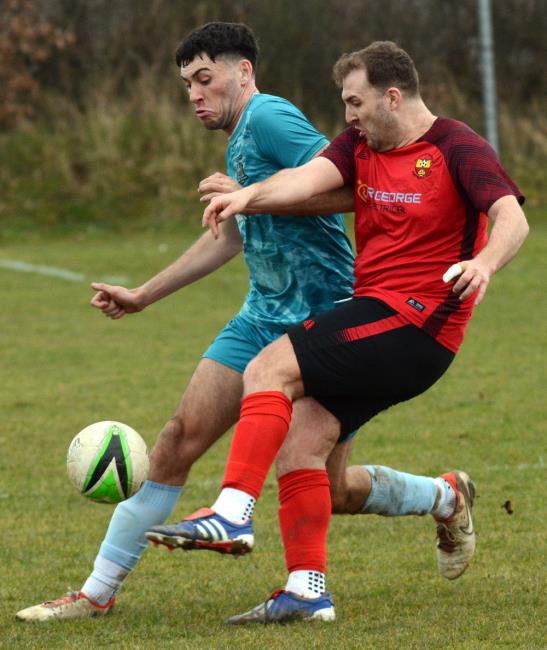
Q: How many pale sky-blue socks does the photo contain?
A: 2